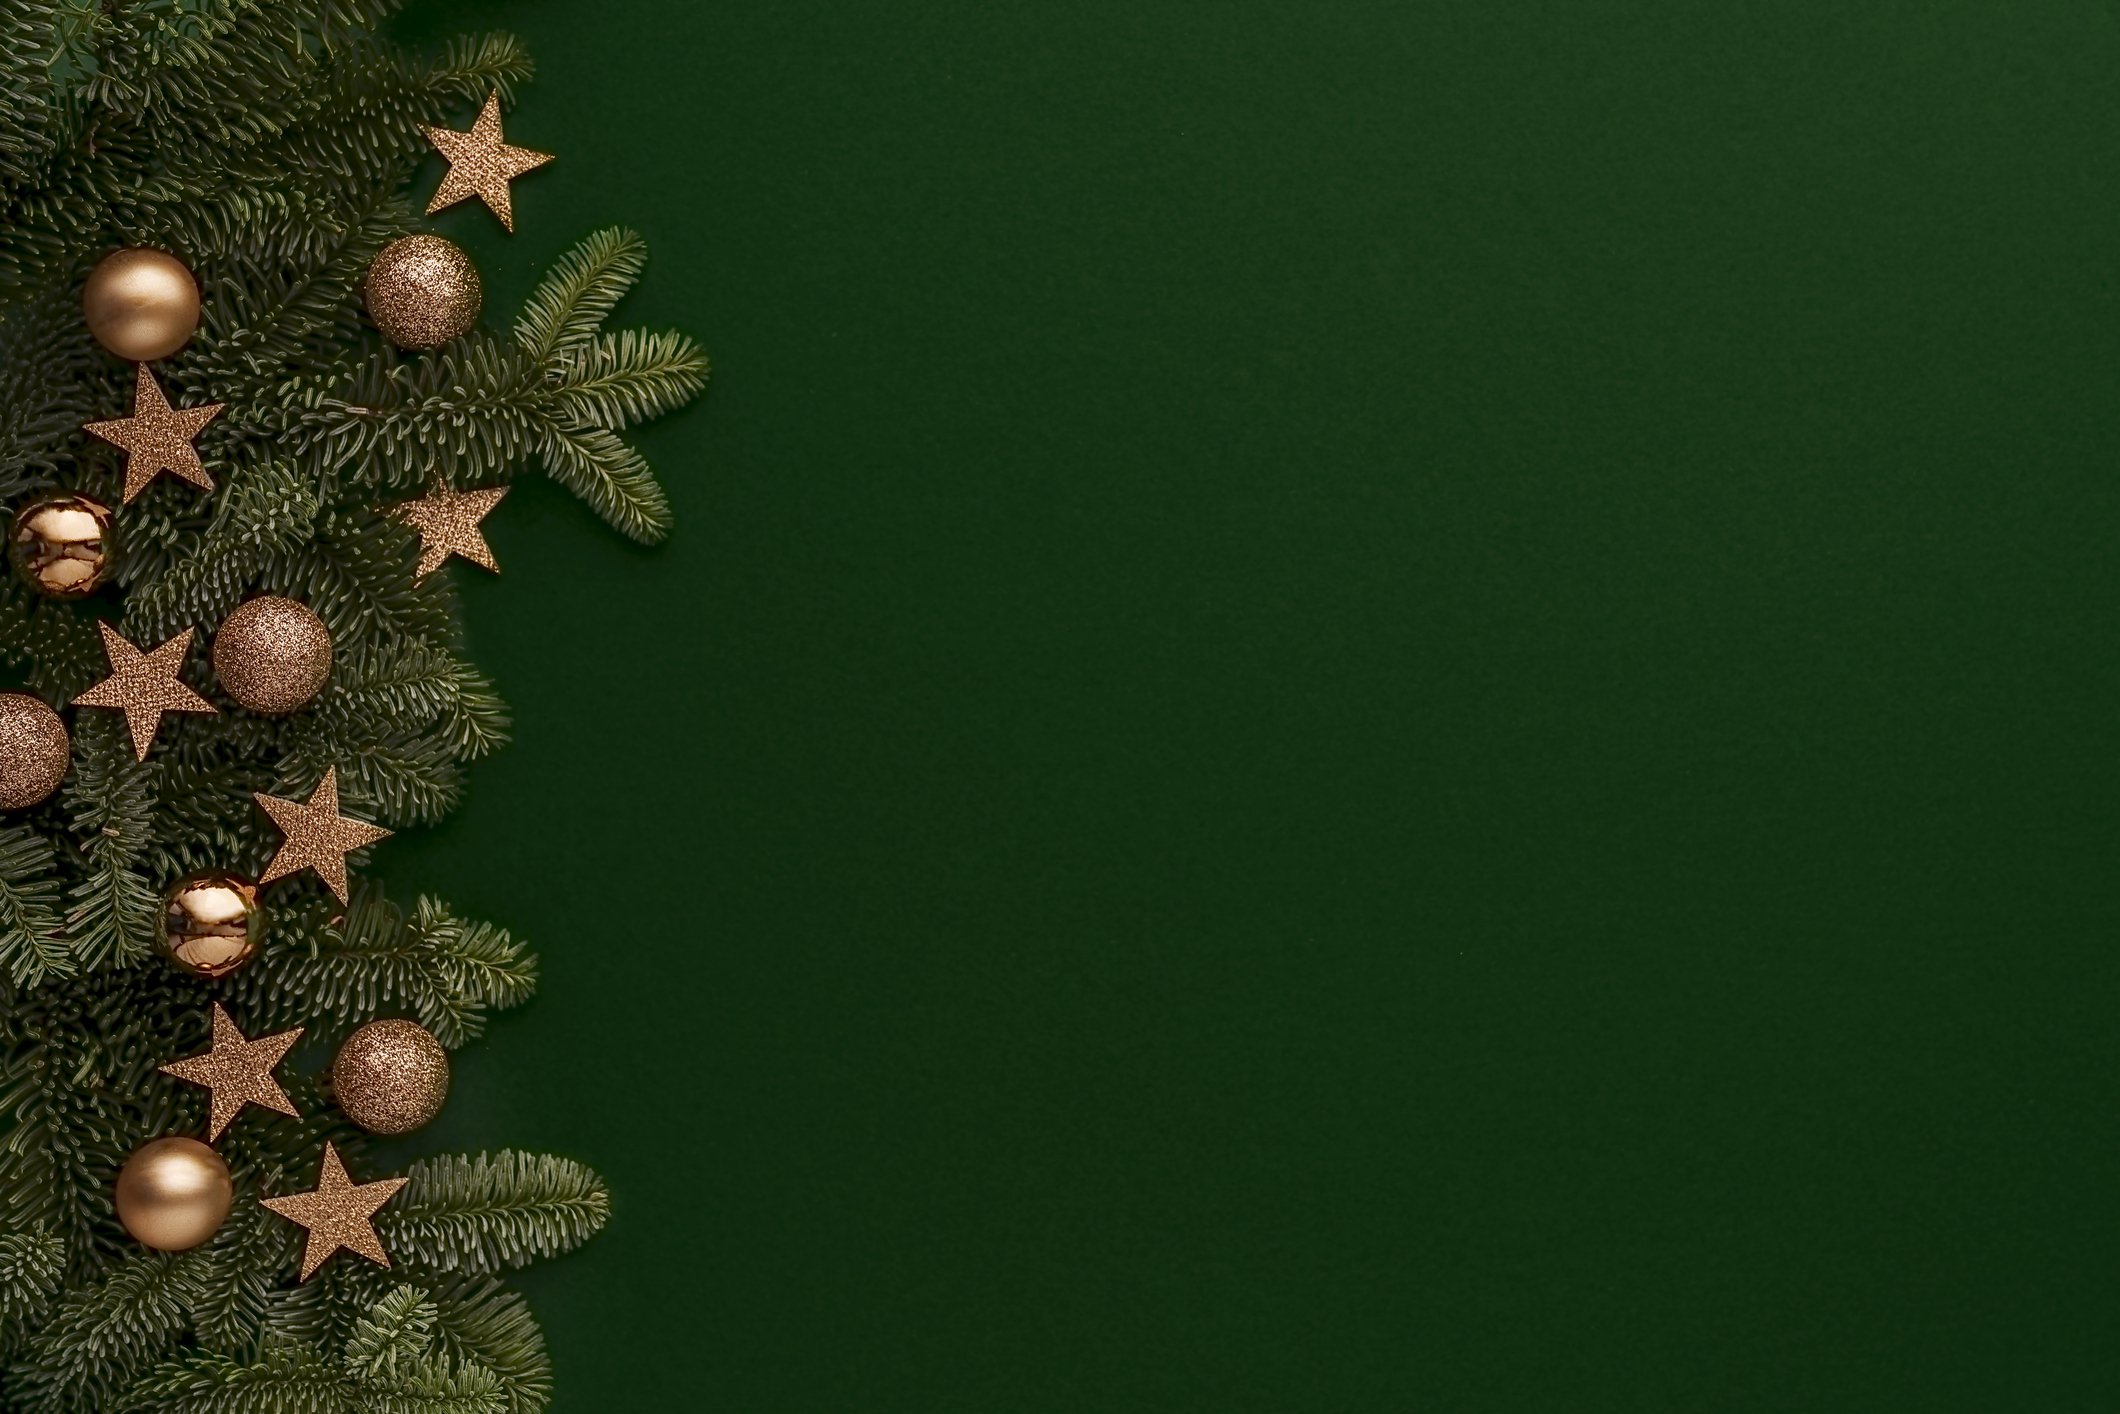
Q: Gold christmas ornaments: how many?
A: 15